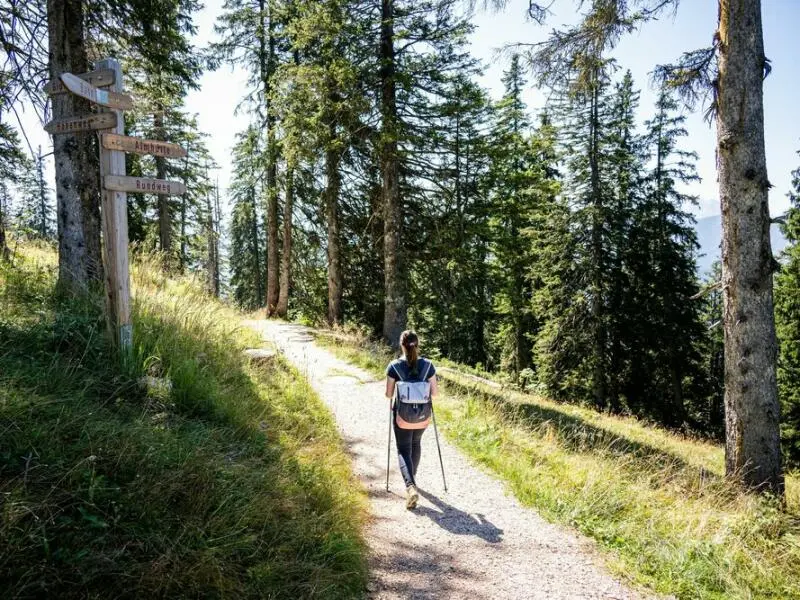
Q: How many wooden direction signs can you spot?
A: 5